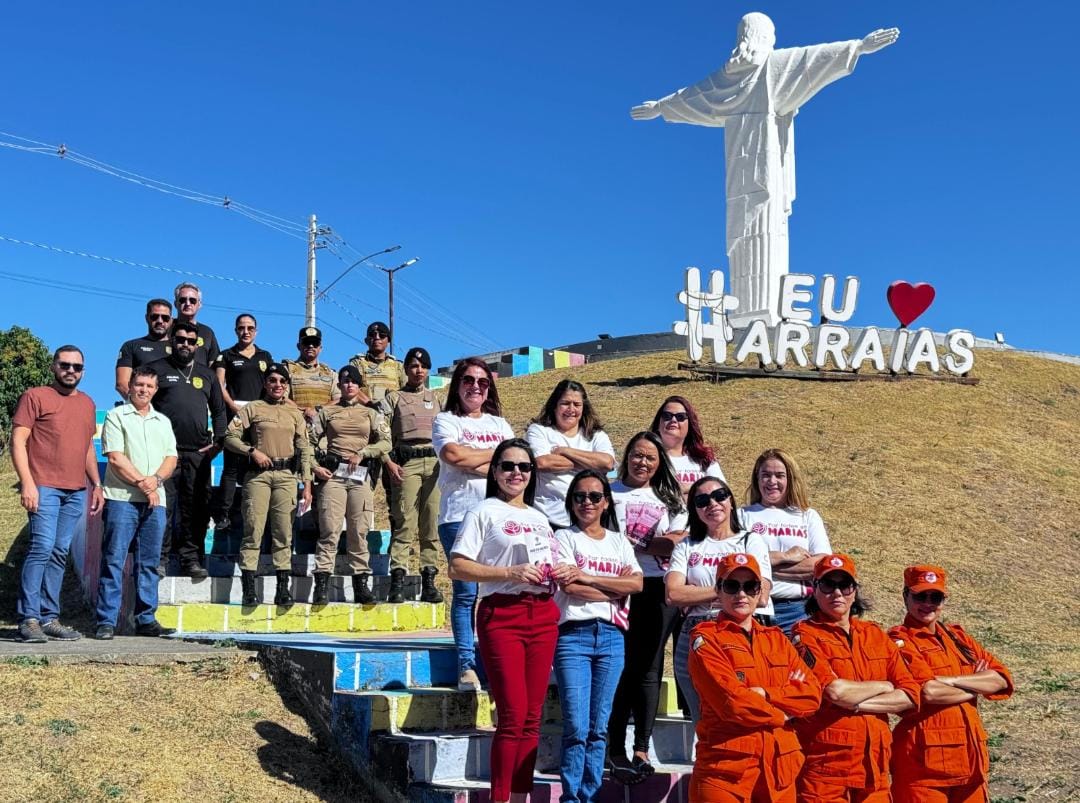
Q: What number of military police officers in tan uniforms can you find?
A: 5